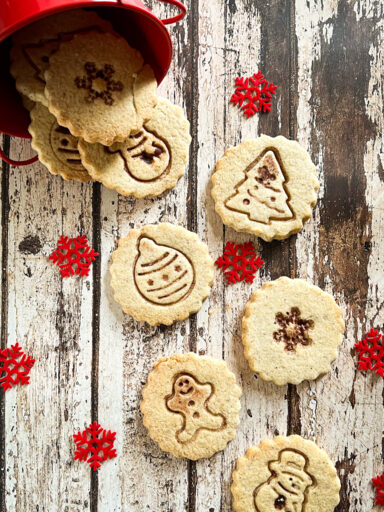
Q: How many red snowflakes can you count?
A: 7